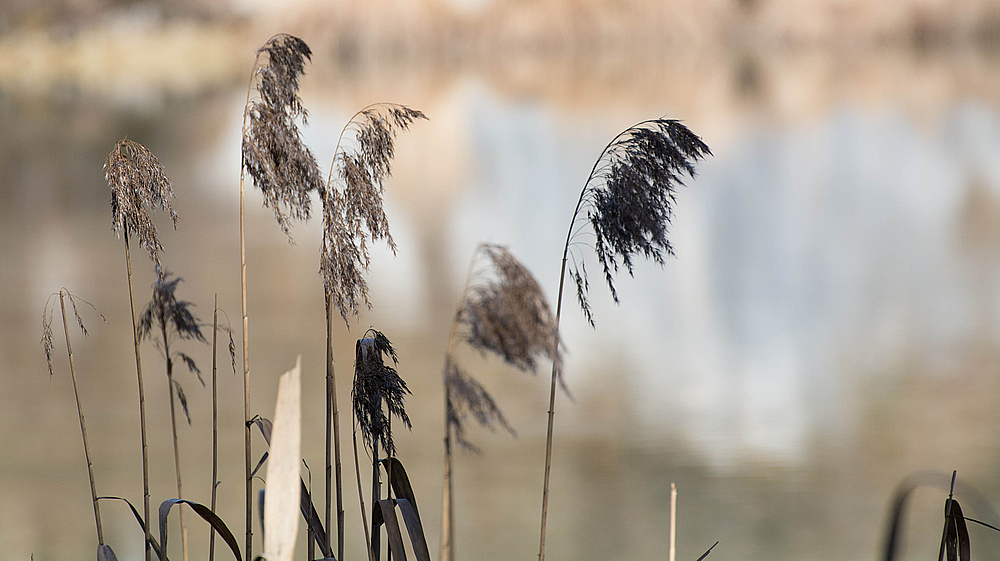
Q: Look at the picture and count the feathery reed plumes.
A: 7